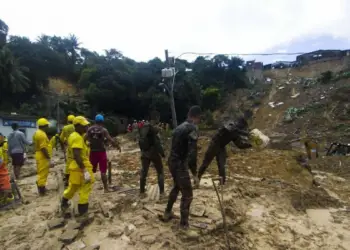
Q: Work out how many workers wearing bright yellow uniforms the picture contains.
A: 3